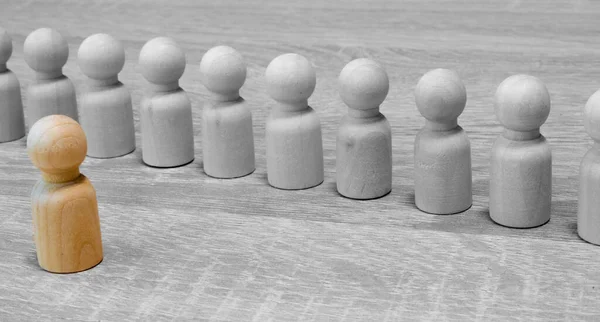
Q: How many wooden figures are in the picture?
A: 11